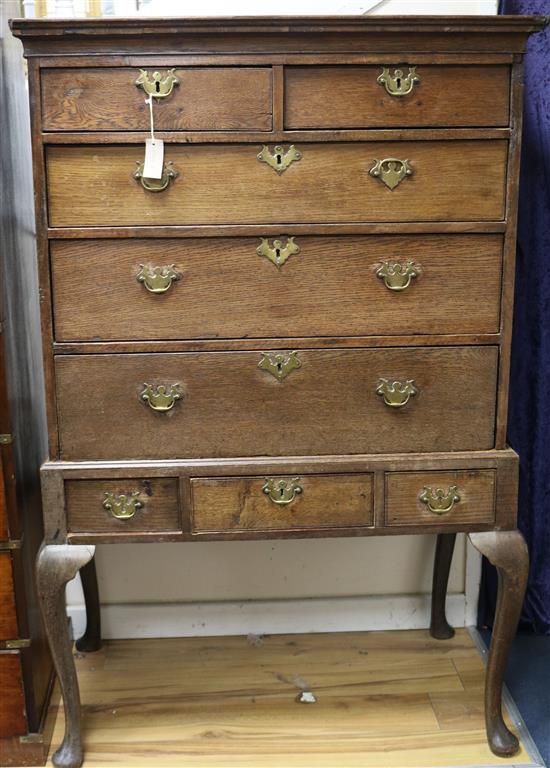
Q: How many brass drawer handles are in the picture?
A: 11